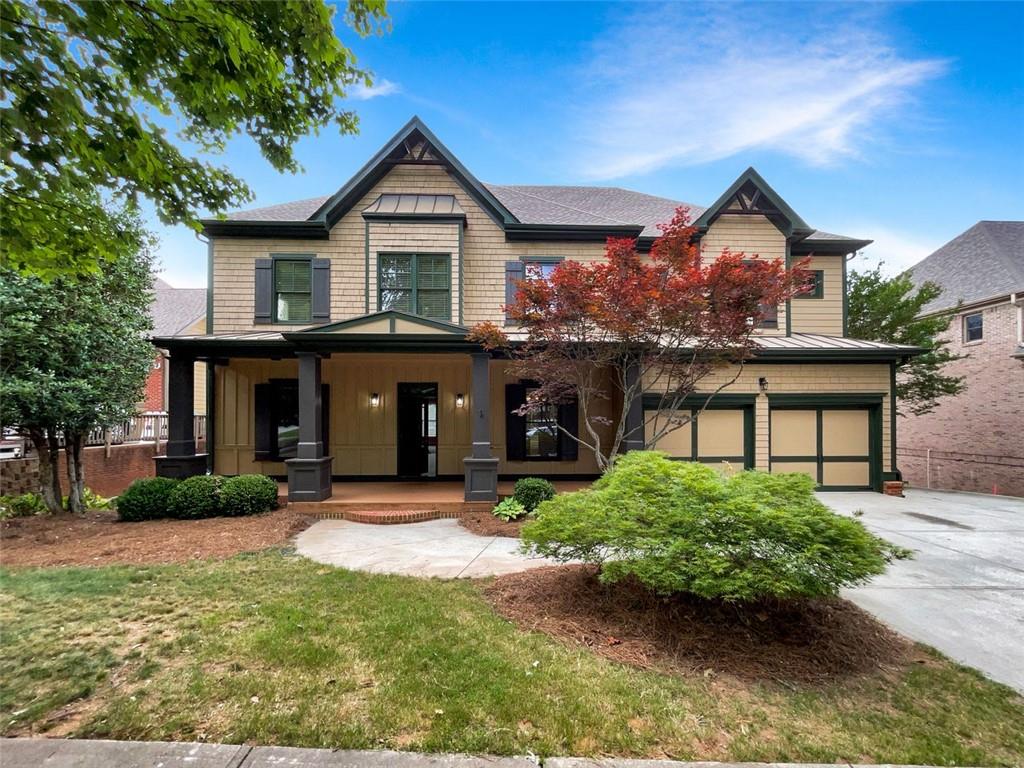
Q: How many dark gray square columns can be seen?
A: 4